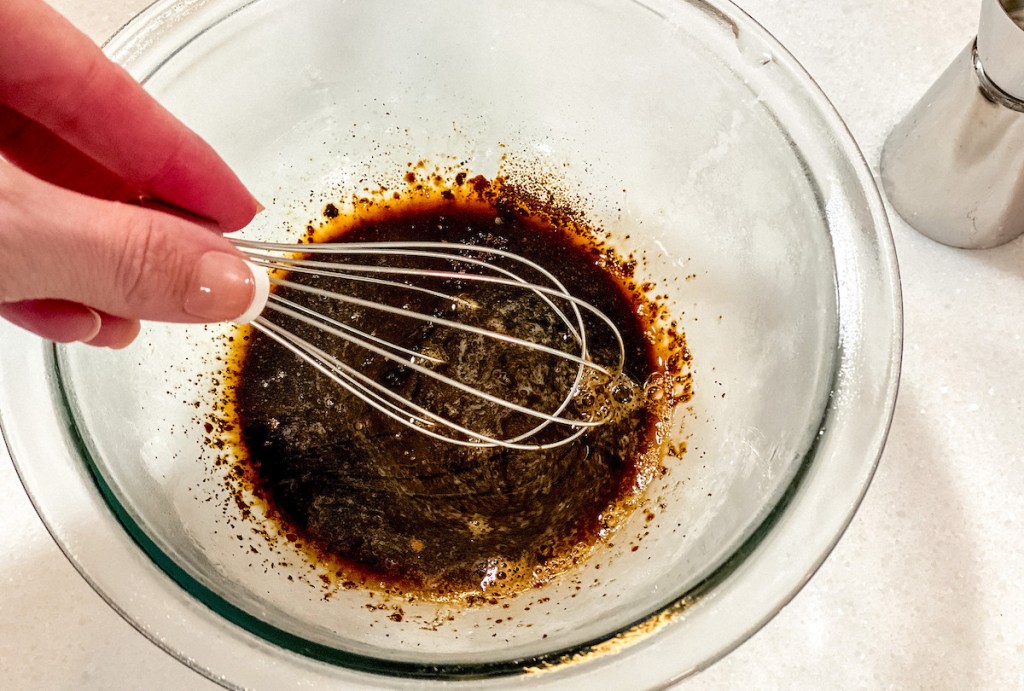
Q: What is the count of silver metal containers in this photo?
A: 1